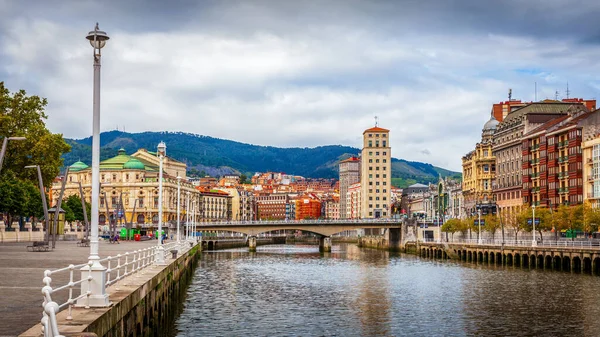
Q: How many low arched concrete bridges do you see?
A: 1